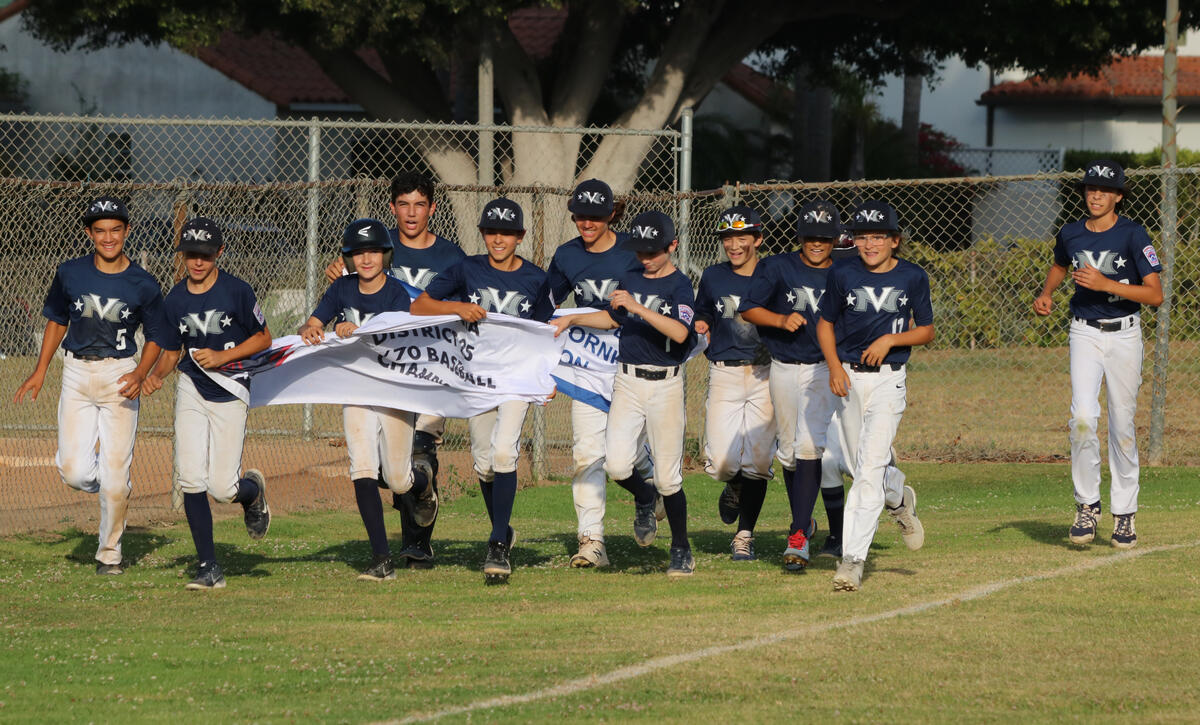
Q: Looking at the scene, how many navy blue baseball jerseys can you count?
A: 11